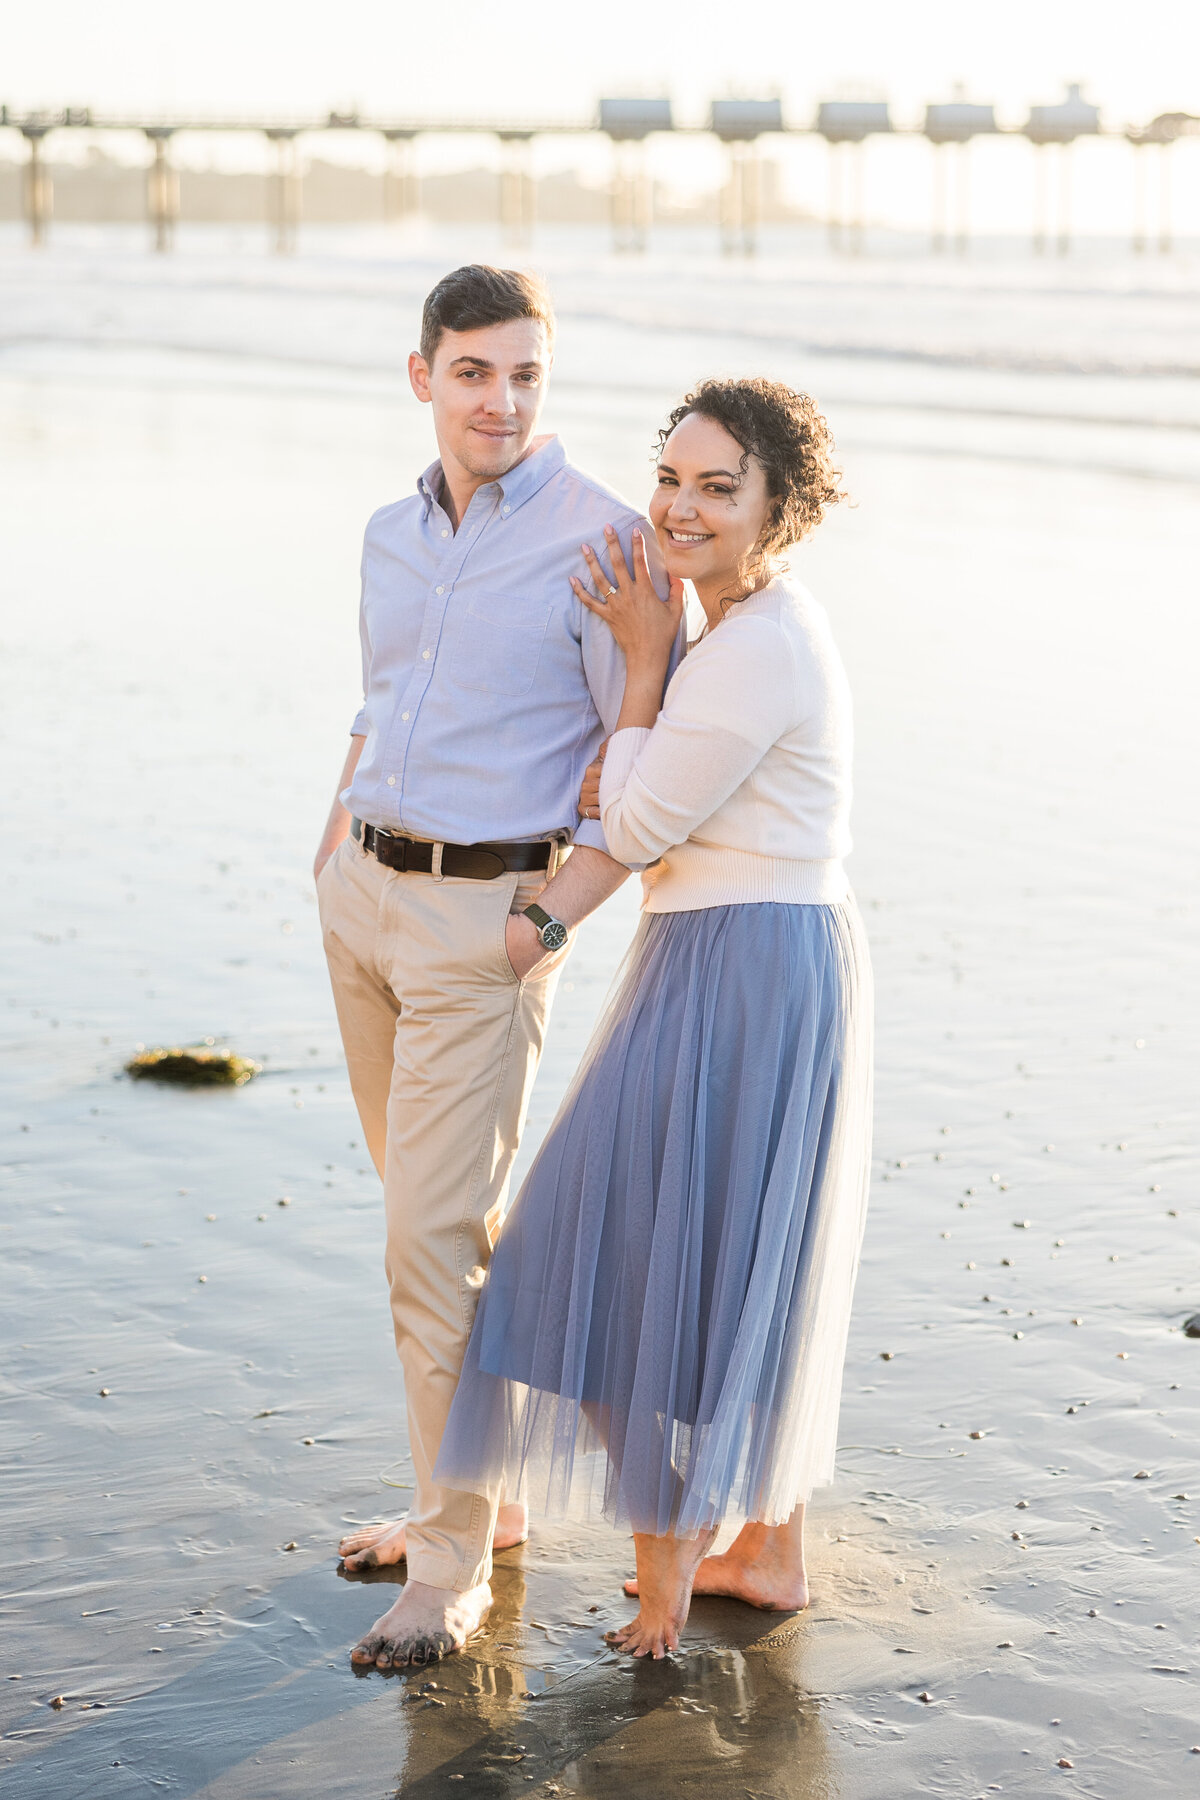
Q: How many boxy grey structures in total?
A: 5